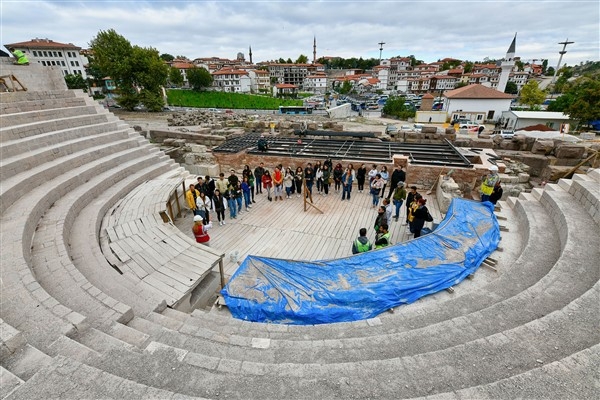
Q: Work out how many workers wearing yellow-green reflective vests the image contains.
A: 4